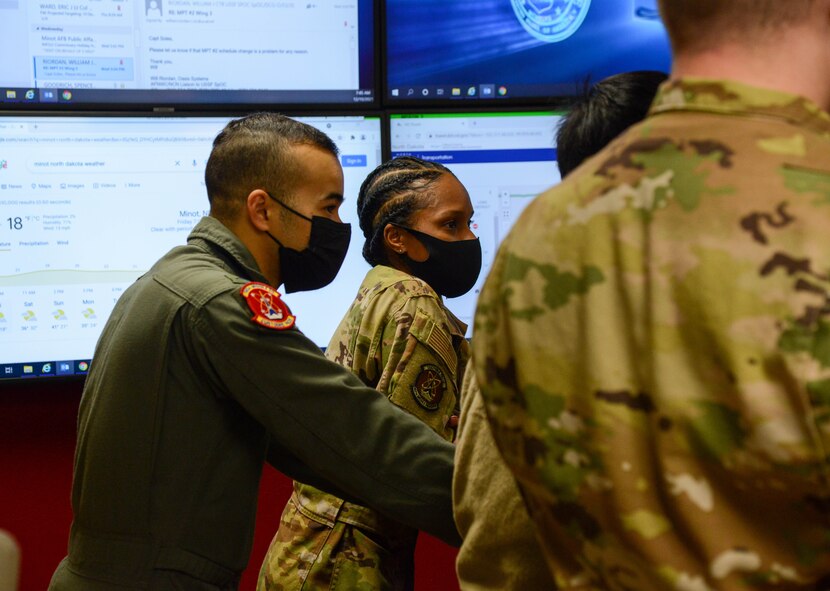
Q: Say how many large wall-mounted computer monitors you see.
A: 4